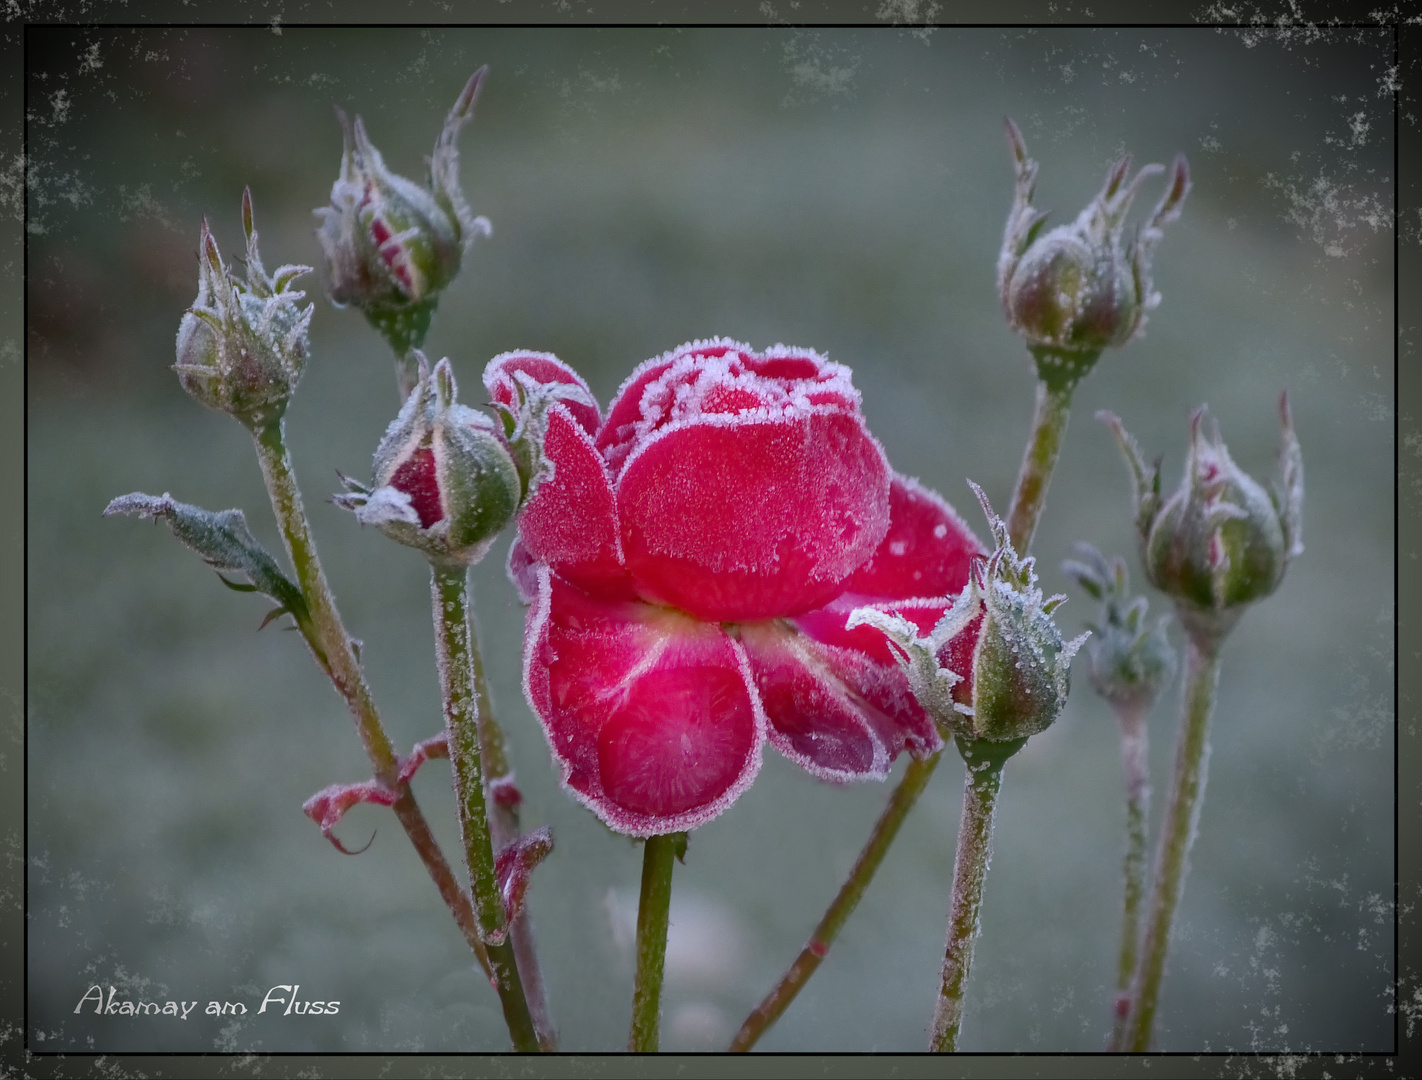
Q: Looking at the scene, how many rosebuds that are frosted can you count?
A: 7